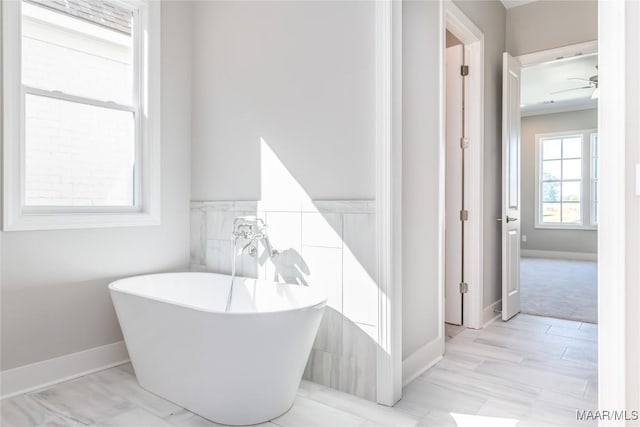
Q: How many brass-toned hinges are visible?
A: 4